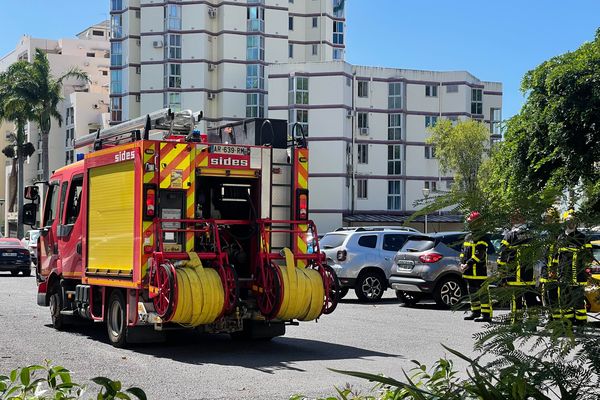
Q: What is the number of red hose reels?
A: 2